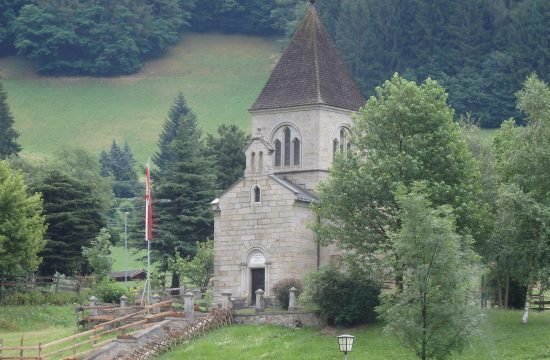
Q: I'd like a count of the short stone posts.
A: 7